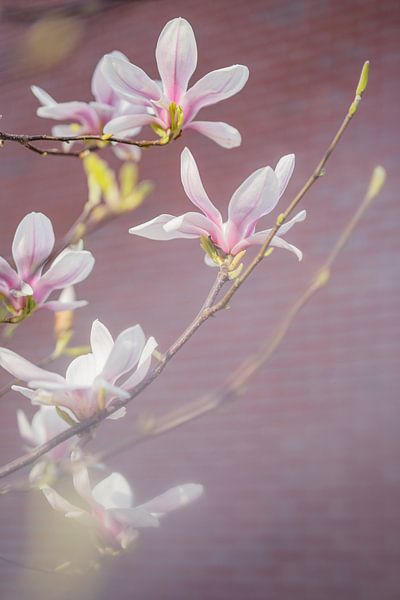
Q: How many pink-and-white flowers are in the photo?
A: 7